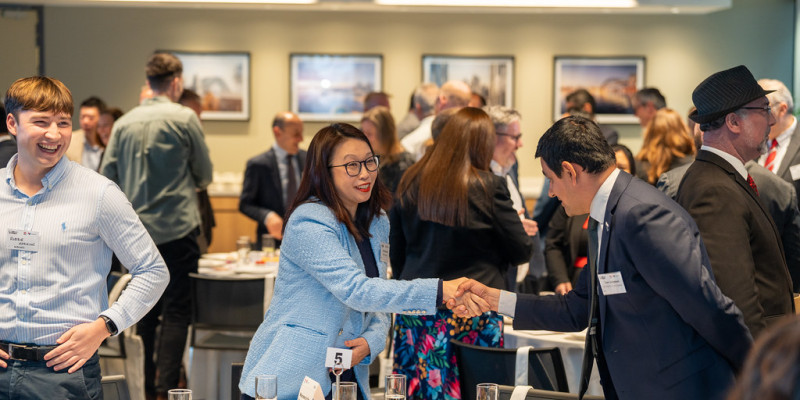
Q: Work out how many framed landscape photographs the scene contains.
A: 4